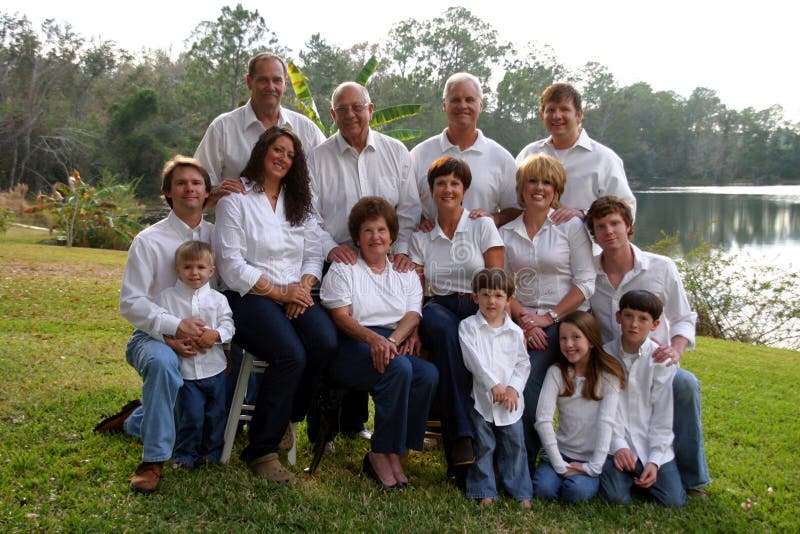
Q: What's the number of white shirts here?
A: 14